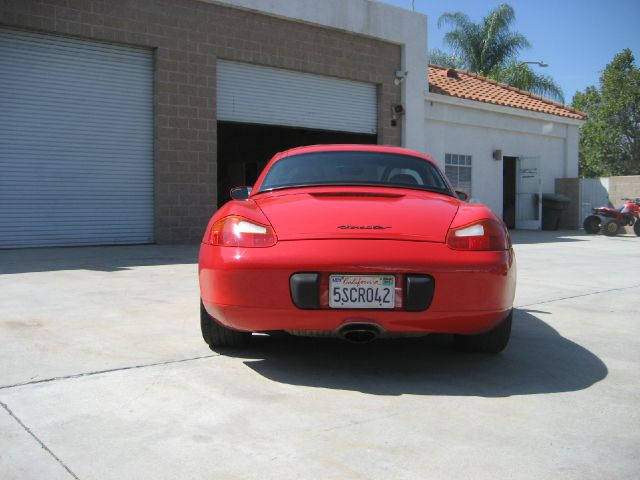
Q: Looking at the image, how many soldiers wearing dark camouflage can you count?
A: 0